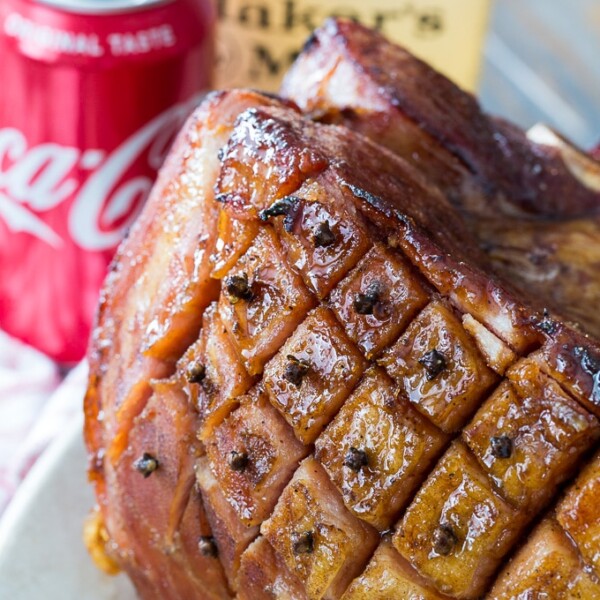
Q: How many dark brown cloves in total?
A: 13